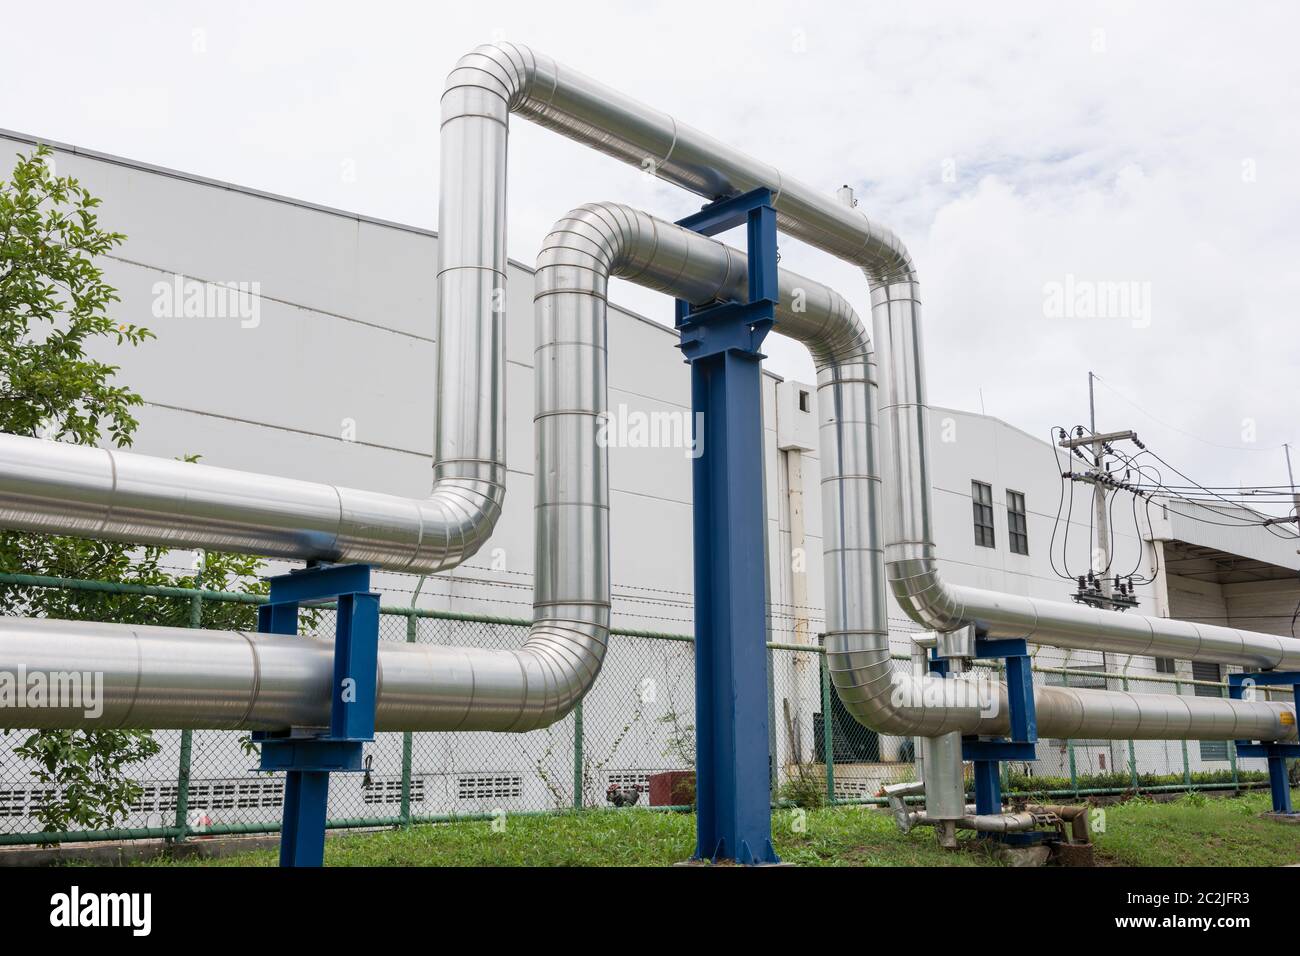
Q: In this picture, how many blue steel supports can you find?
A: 4